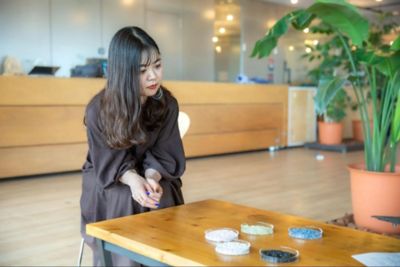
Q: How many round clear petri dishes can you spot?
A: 5